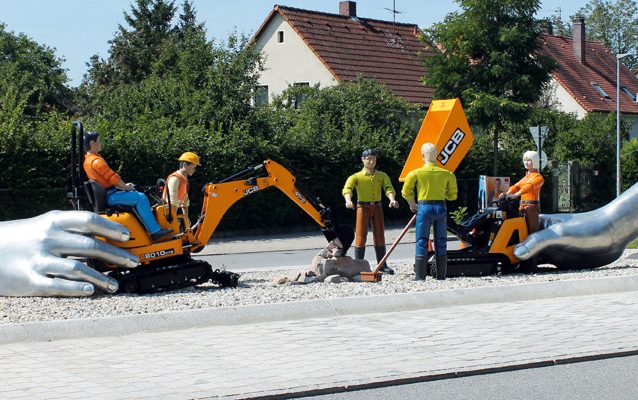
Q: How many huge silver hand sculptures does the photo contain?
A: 2